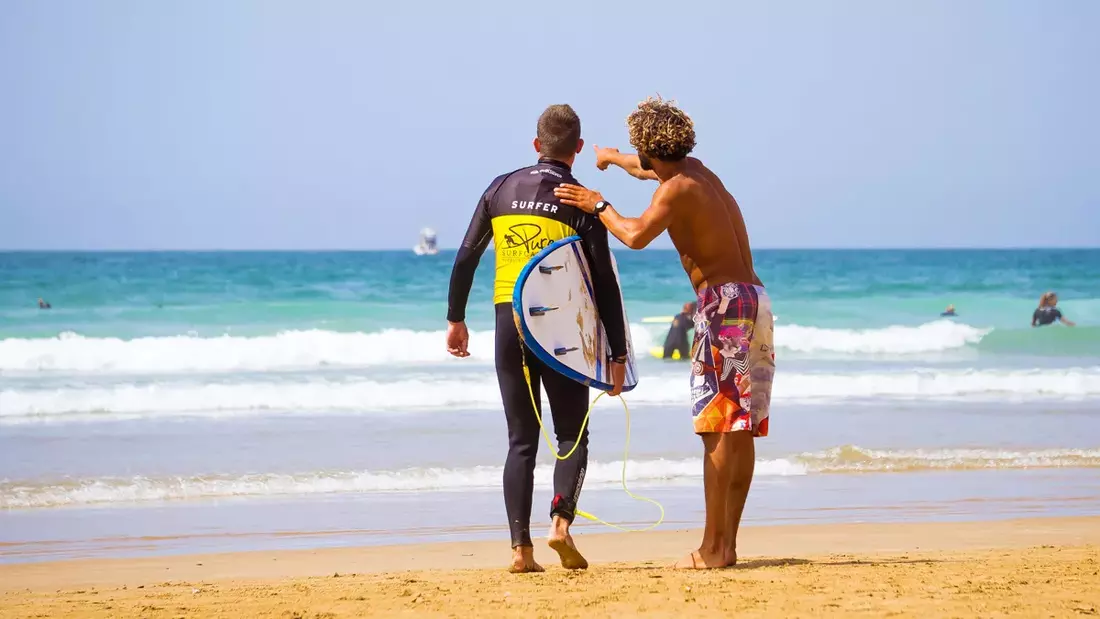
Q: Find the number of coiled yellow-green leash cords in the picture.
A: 1